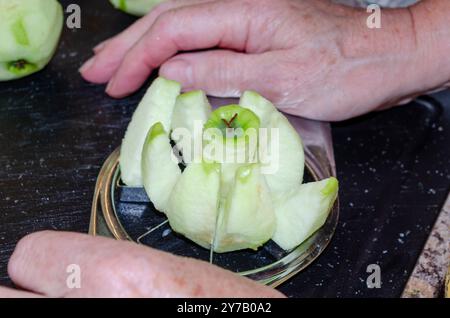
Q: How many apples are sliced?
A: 1